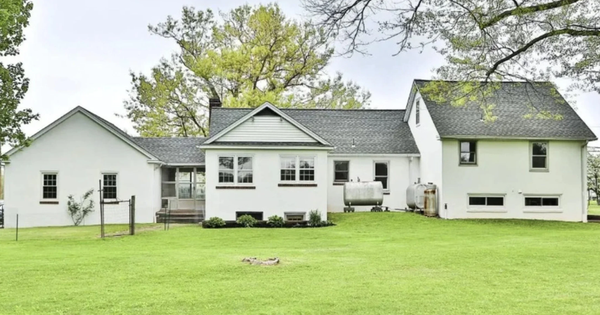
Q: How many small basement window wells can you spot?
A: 2